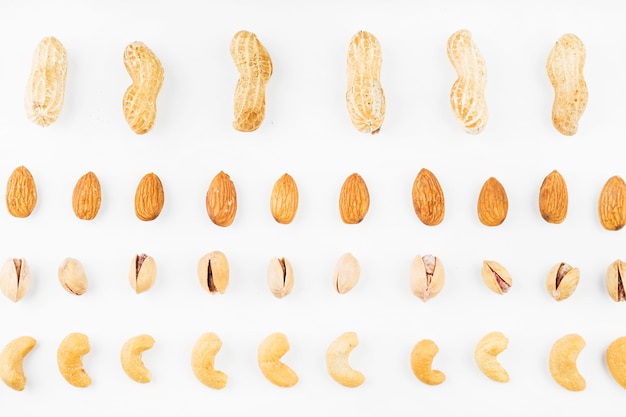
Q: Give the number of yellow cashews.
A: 10